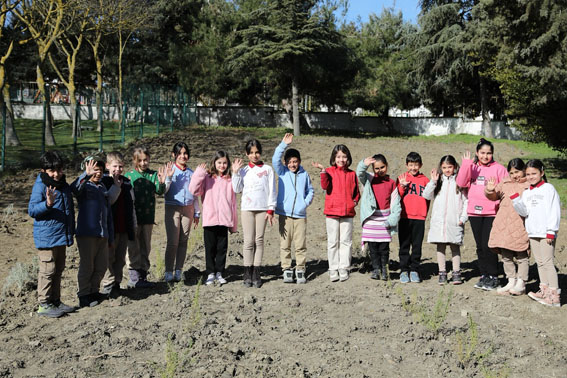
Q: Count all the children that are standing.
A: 15